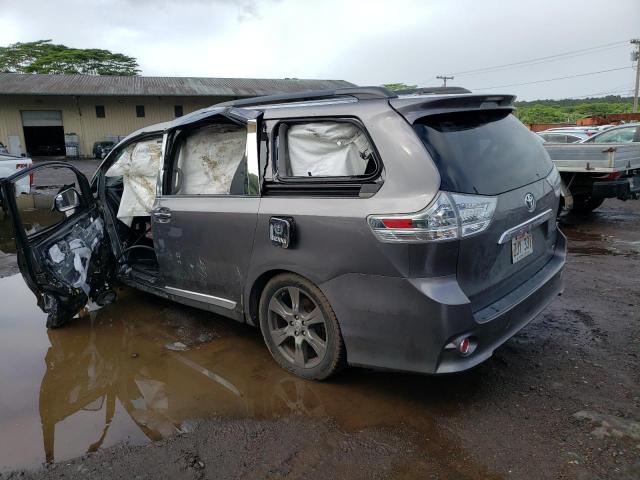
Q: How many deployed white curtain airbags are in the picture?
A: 3